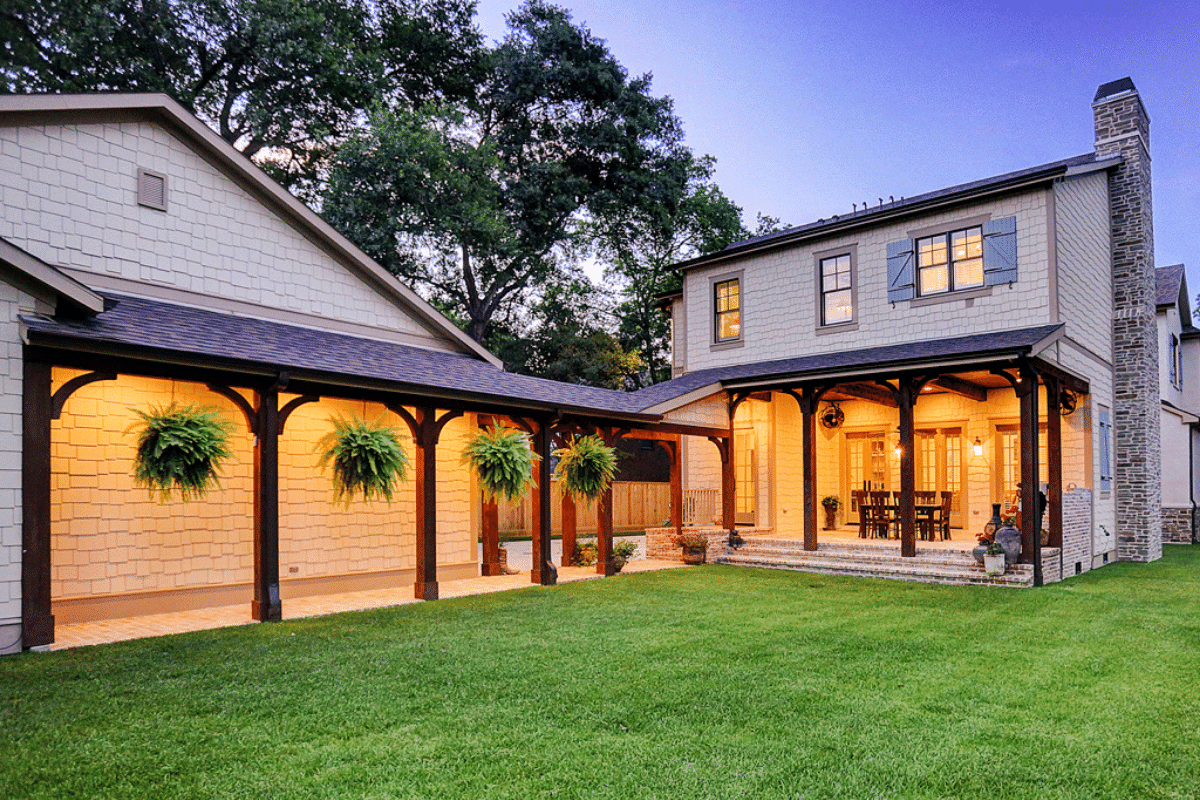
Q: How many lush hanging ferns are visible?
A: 4